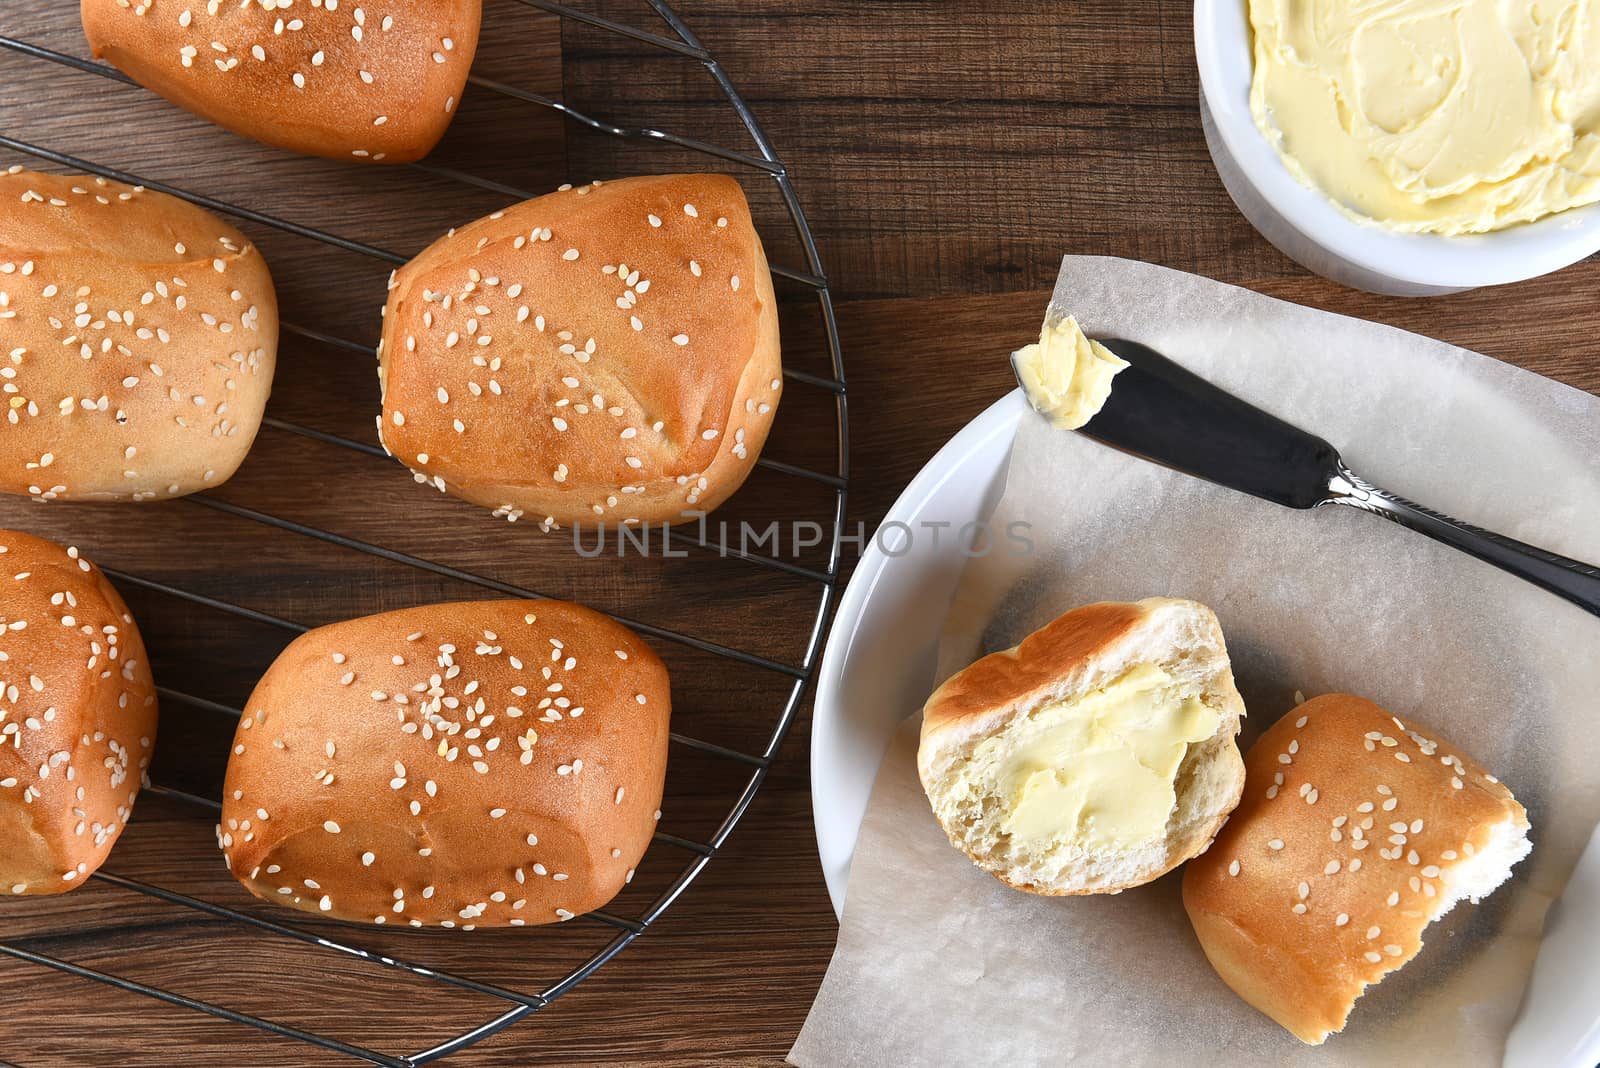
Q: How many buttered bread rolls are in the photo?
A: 1